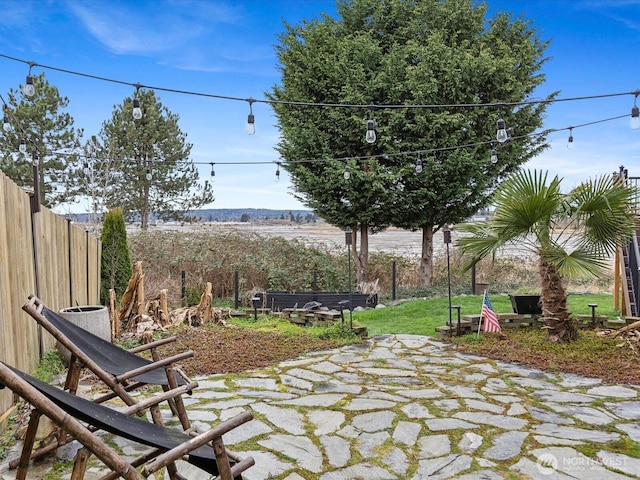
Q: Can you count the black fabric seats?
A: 2